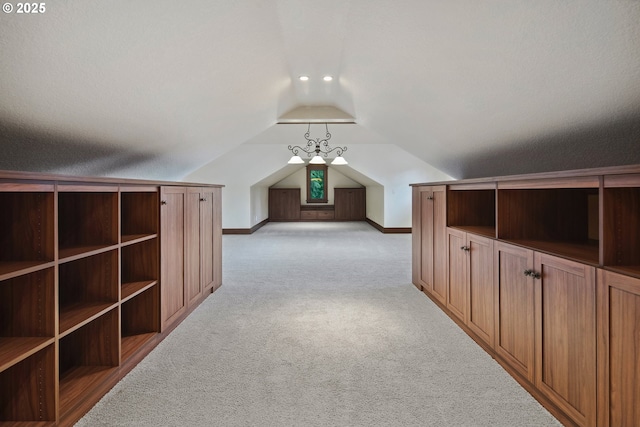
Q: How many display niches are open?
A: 12